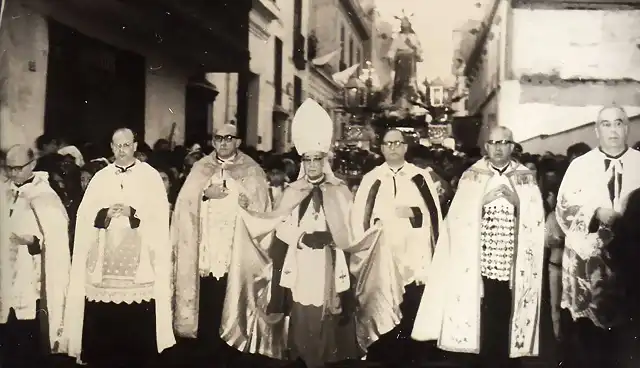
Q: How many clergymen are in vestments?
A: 7